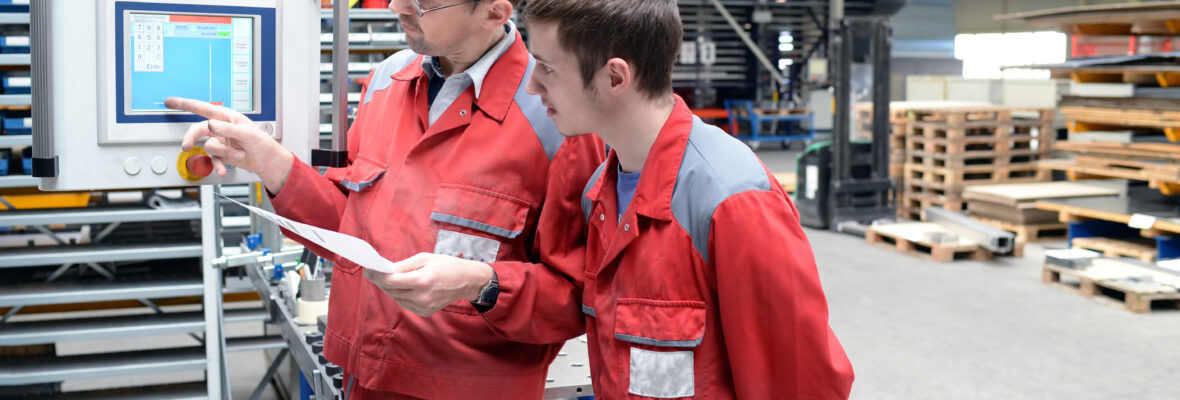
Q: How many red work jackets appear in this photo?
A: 2